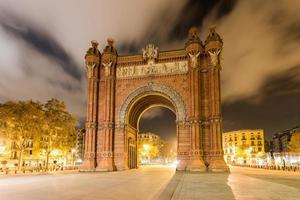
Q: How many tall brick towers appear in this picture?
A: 4